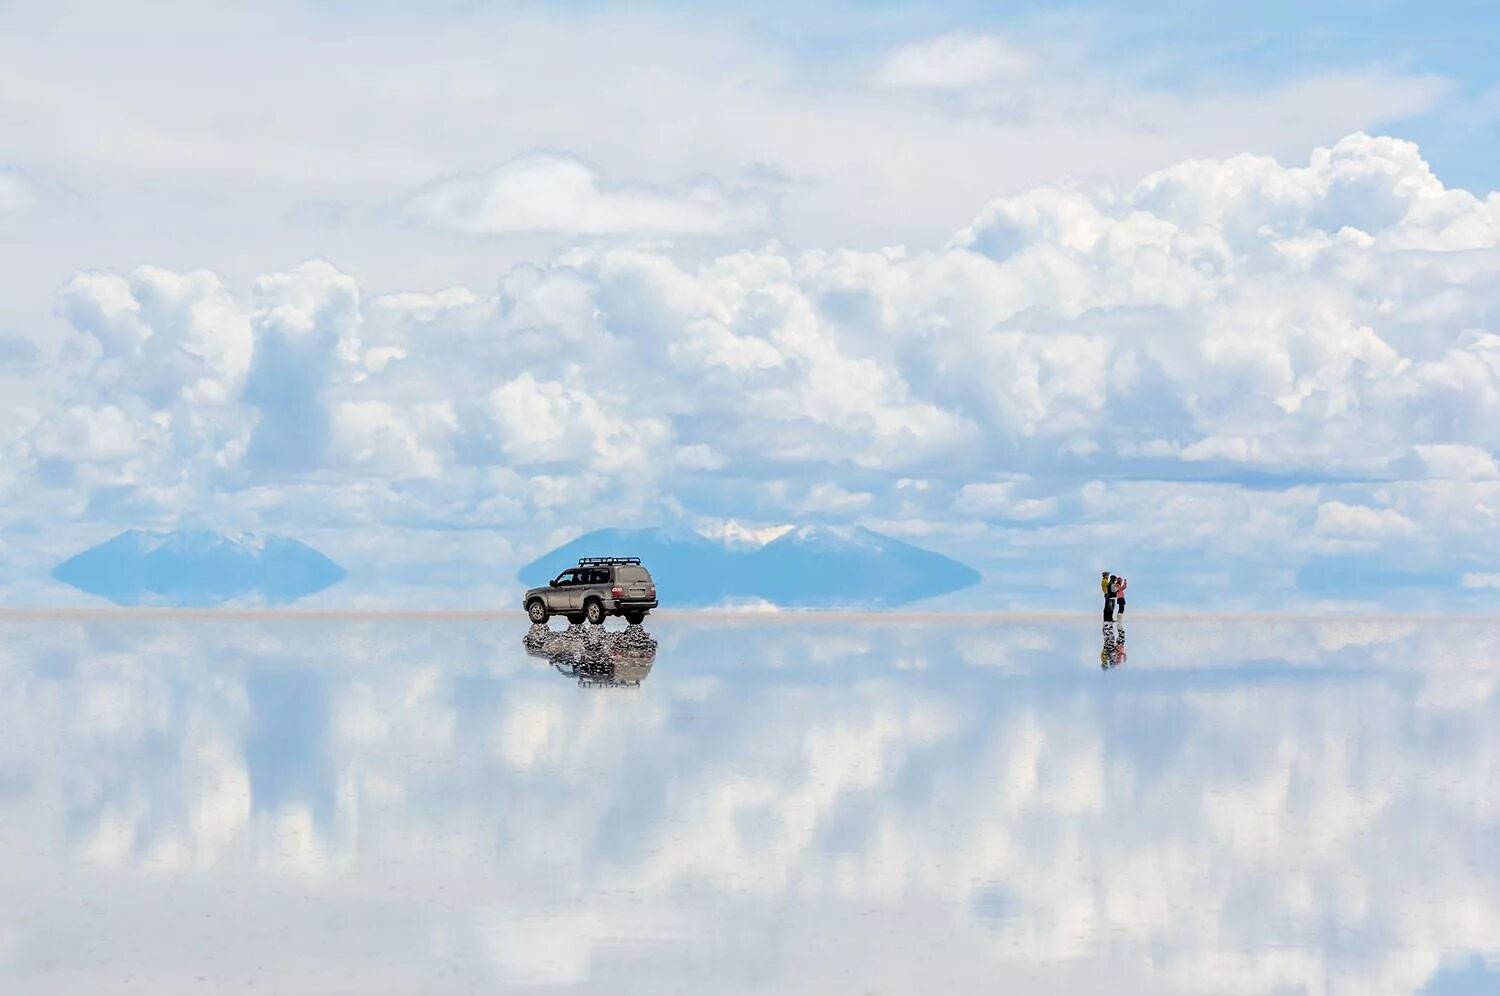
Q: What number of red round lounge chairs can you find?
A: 0